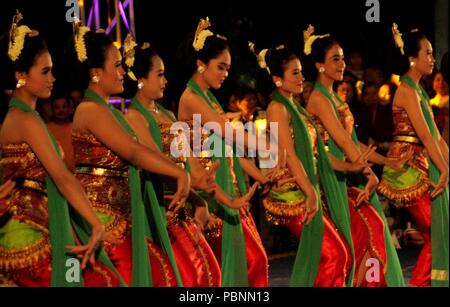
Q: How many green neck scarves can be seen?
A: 7